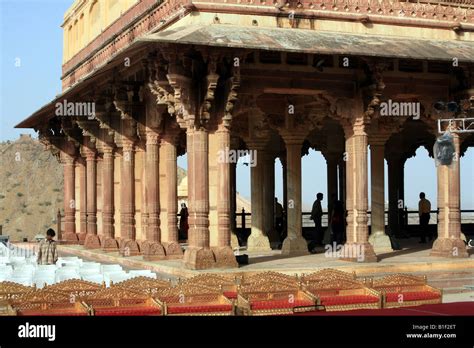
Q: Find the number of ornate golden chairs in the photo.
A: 12